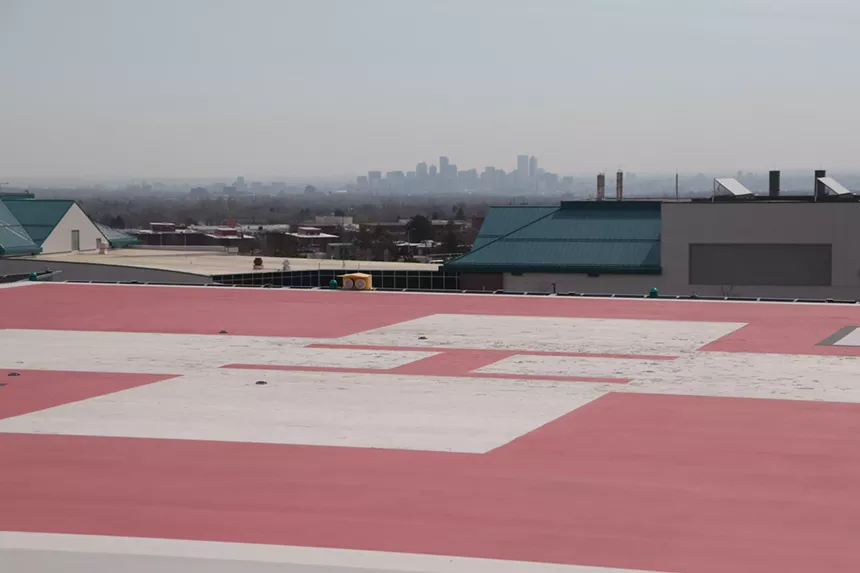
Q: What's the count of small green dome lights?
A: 3